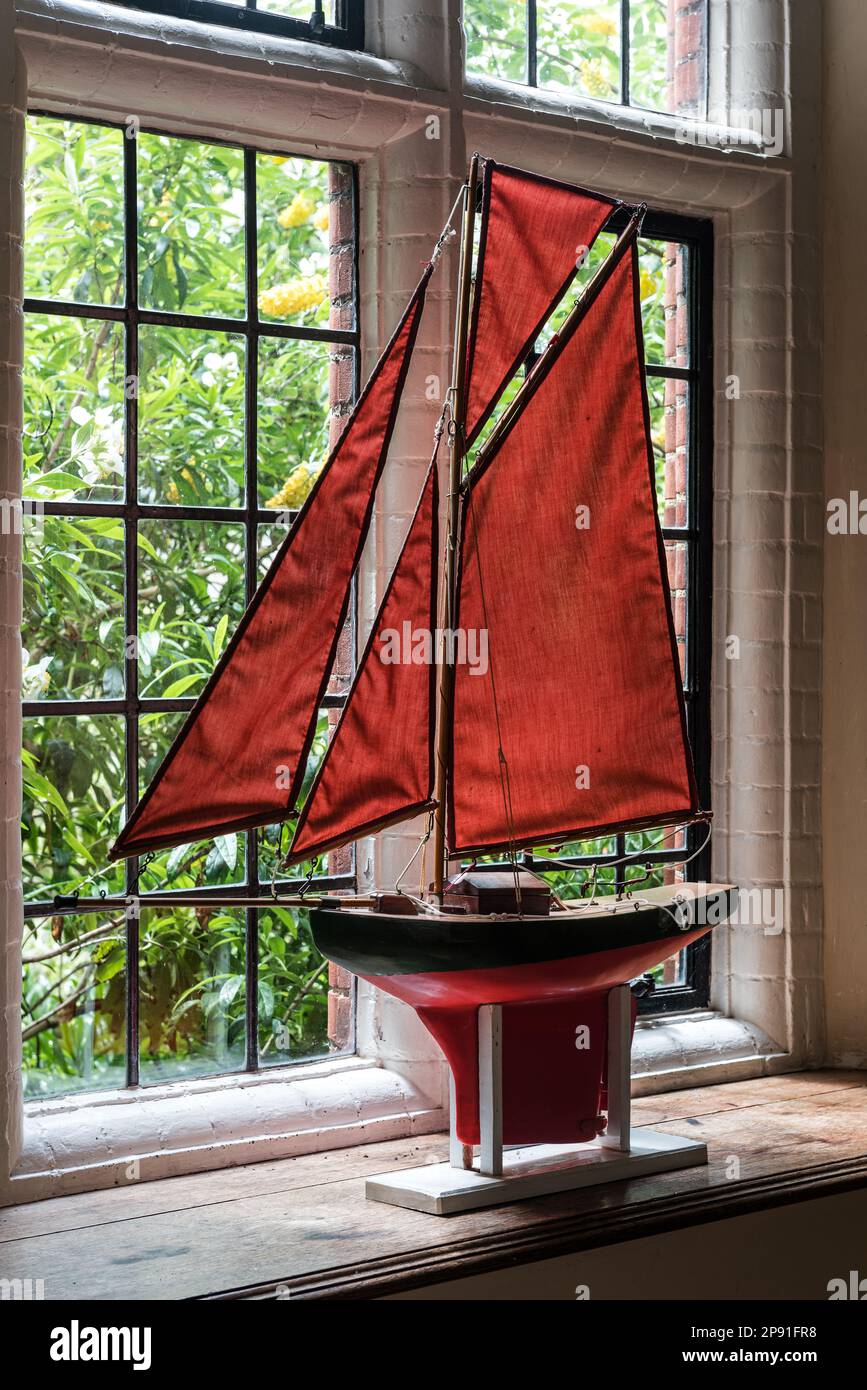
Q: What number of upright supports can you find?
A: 3